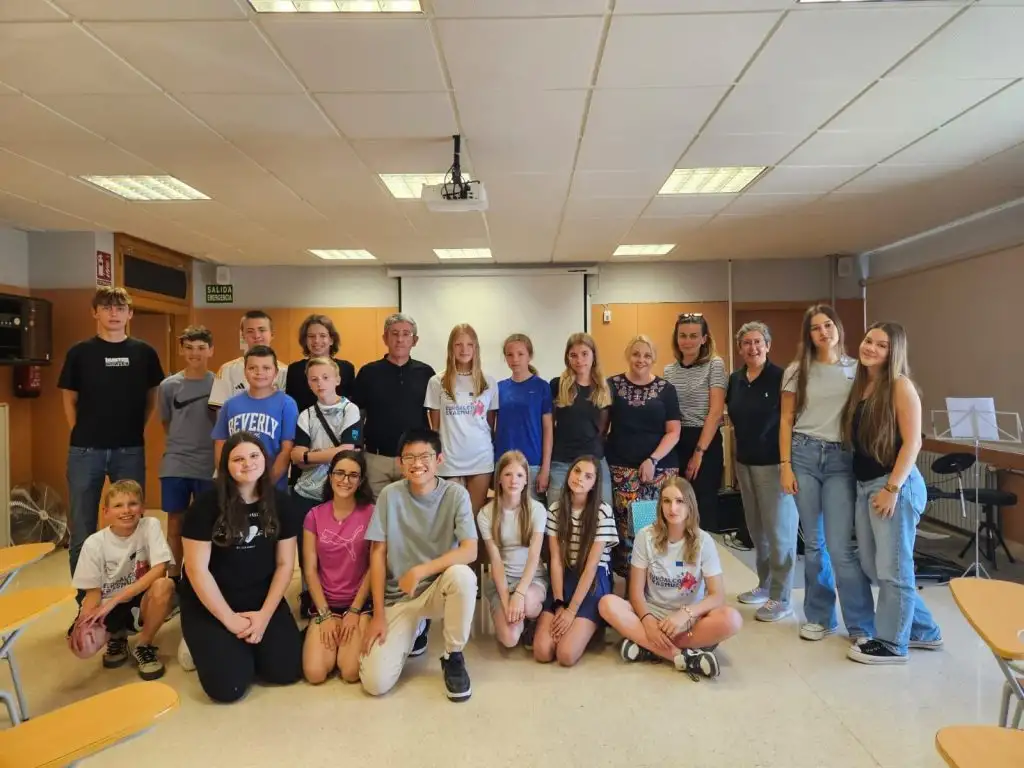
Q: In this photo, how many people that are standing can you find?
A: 15